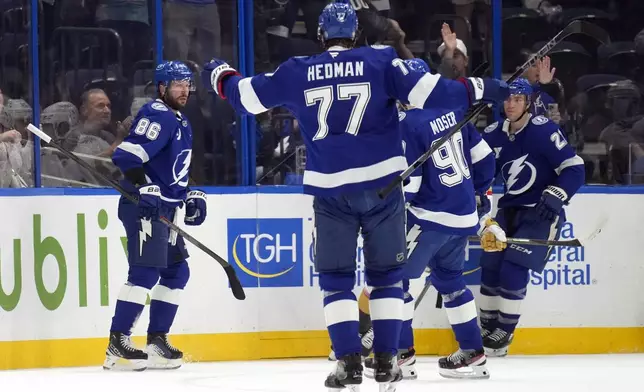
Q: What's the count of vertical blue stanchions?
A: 4